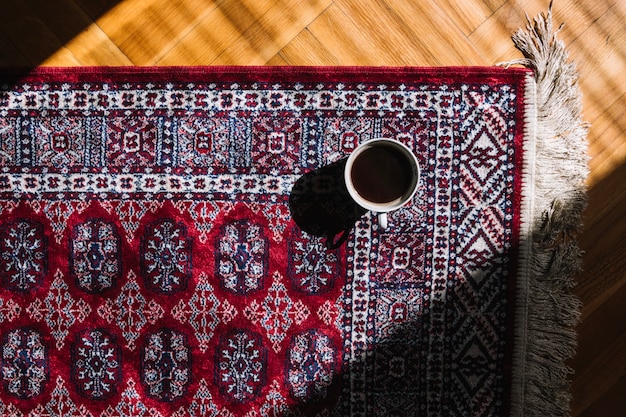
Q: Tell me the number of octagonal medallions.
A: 10